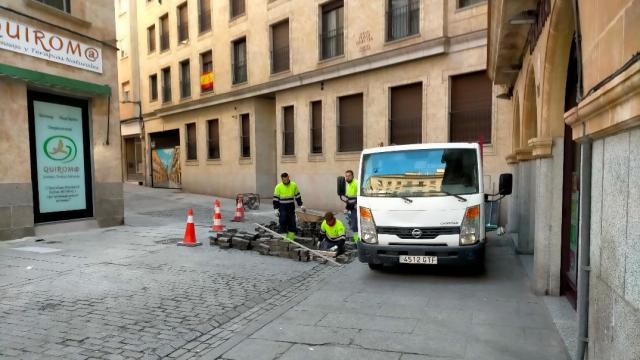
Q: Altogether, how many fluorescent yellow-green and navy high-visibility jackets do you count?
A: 3